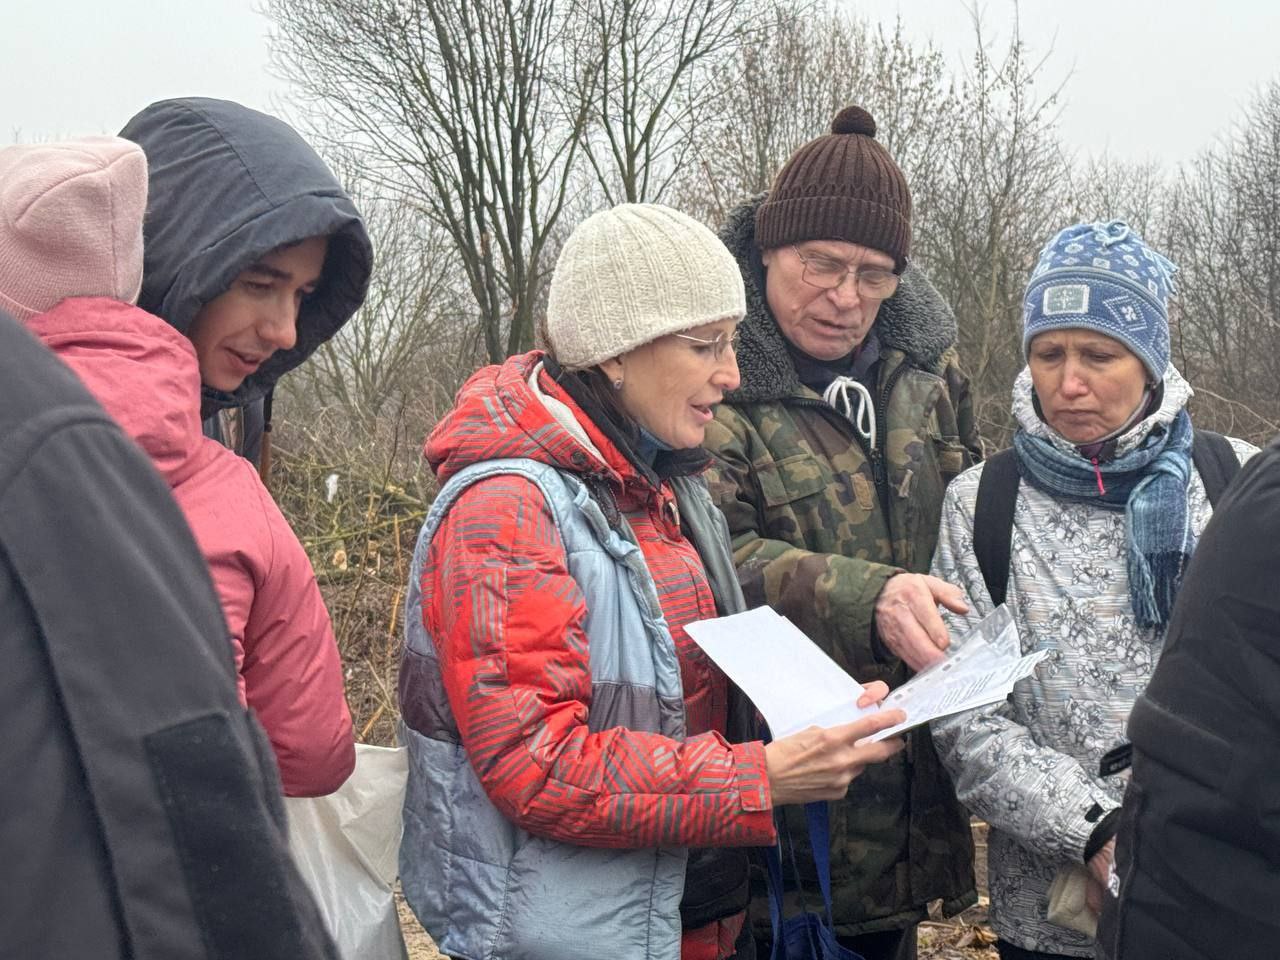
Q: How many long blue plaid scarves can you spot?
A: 1